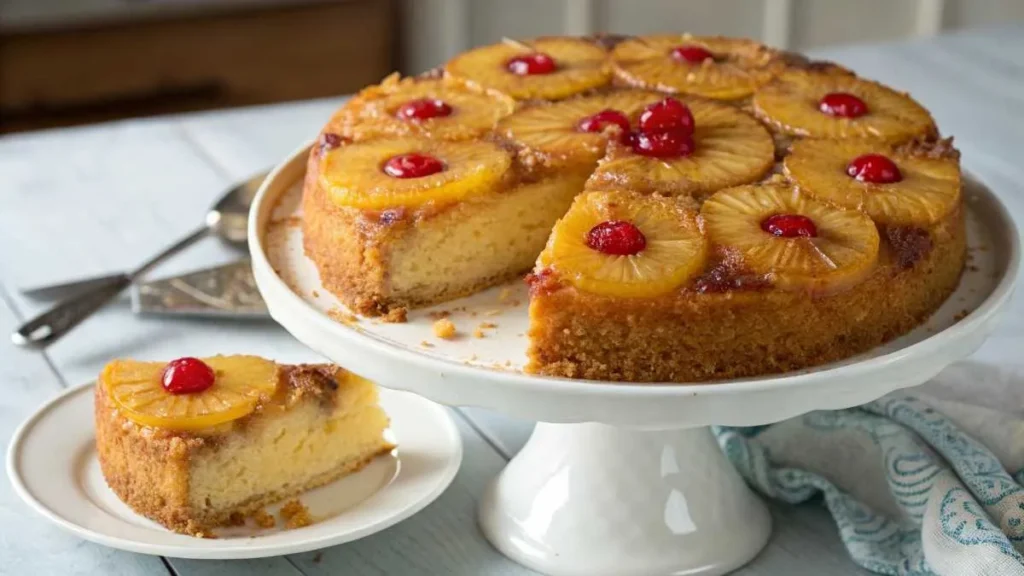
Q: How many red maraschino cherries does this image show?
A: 12